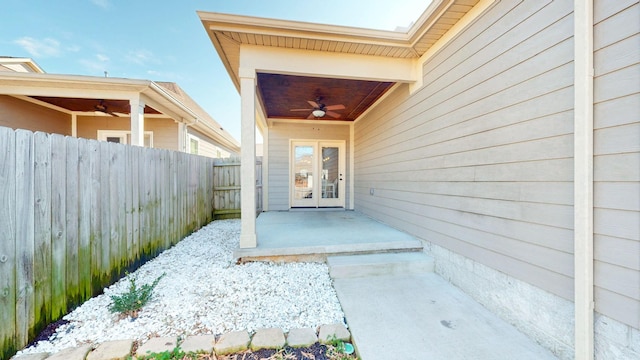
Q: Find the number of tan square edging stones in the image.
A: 9